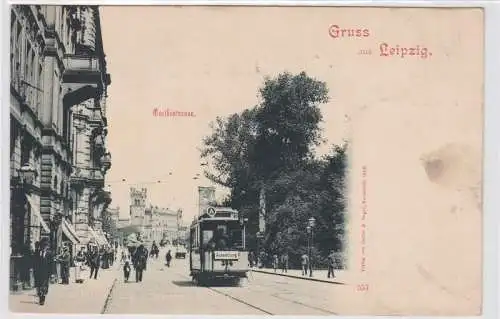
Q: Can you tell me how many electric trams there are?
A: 1